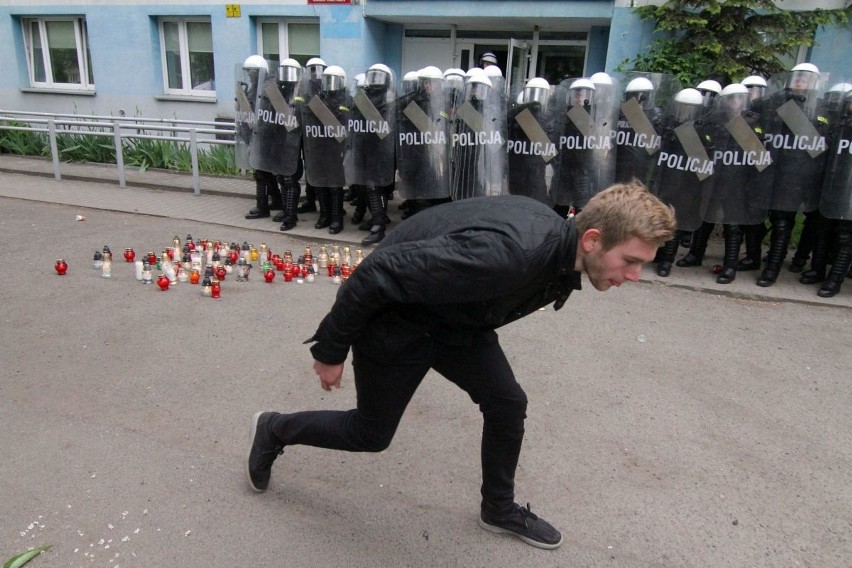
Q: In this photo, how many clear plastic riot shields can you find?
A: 13